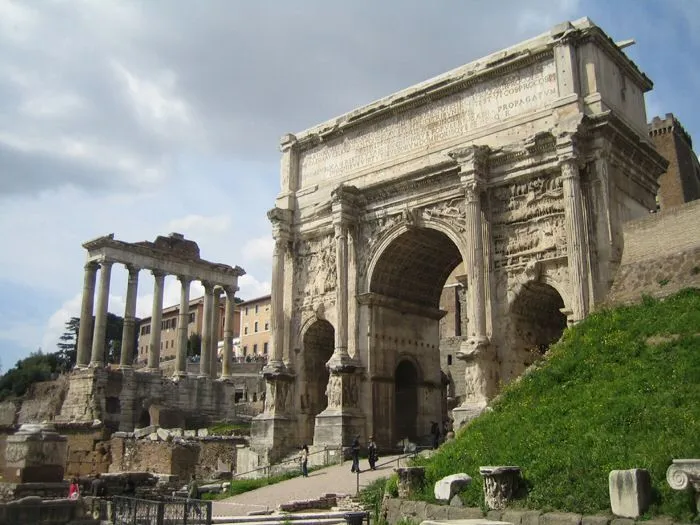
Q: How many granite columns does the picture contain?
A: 8